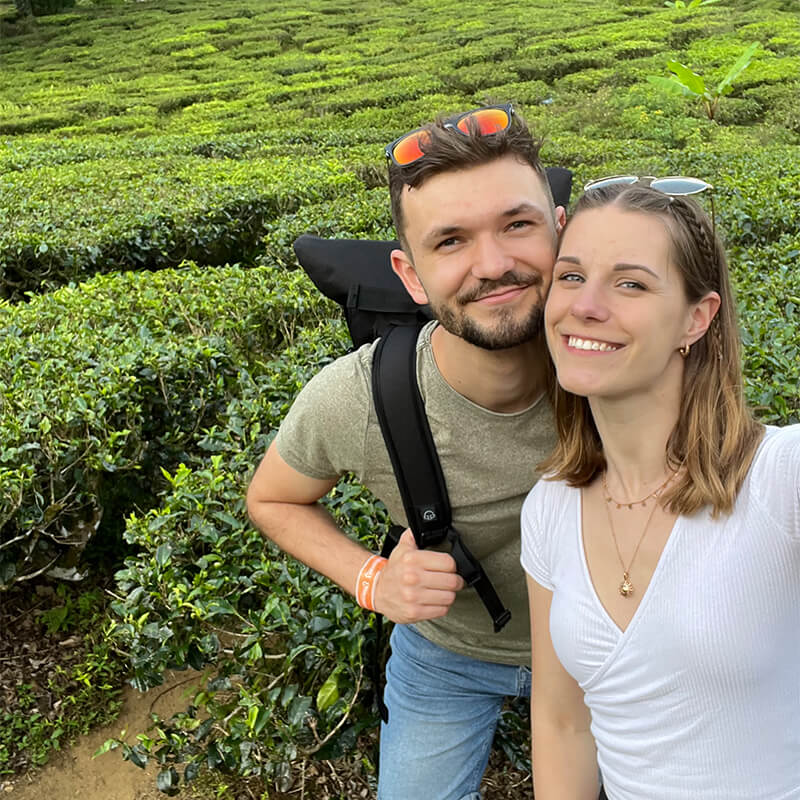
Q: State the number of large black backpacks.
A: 1